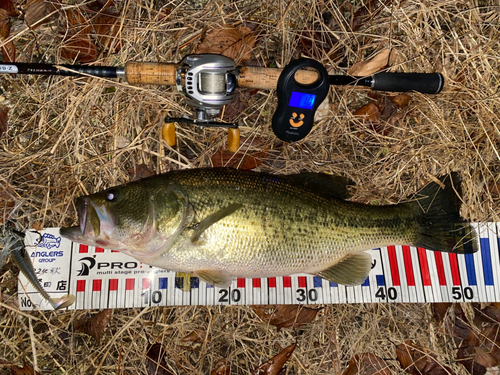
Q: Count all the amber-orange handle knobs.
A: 2